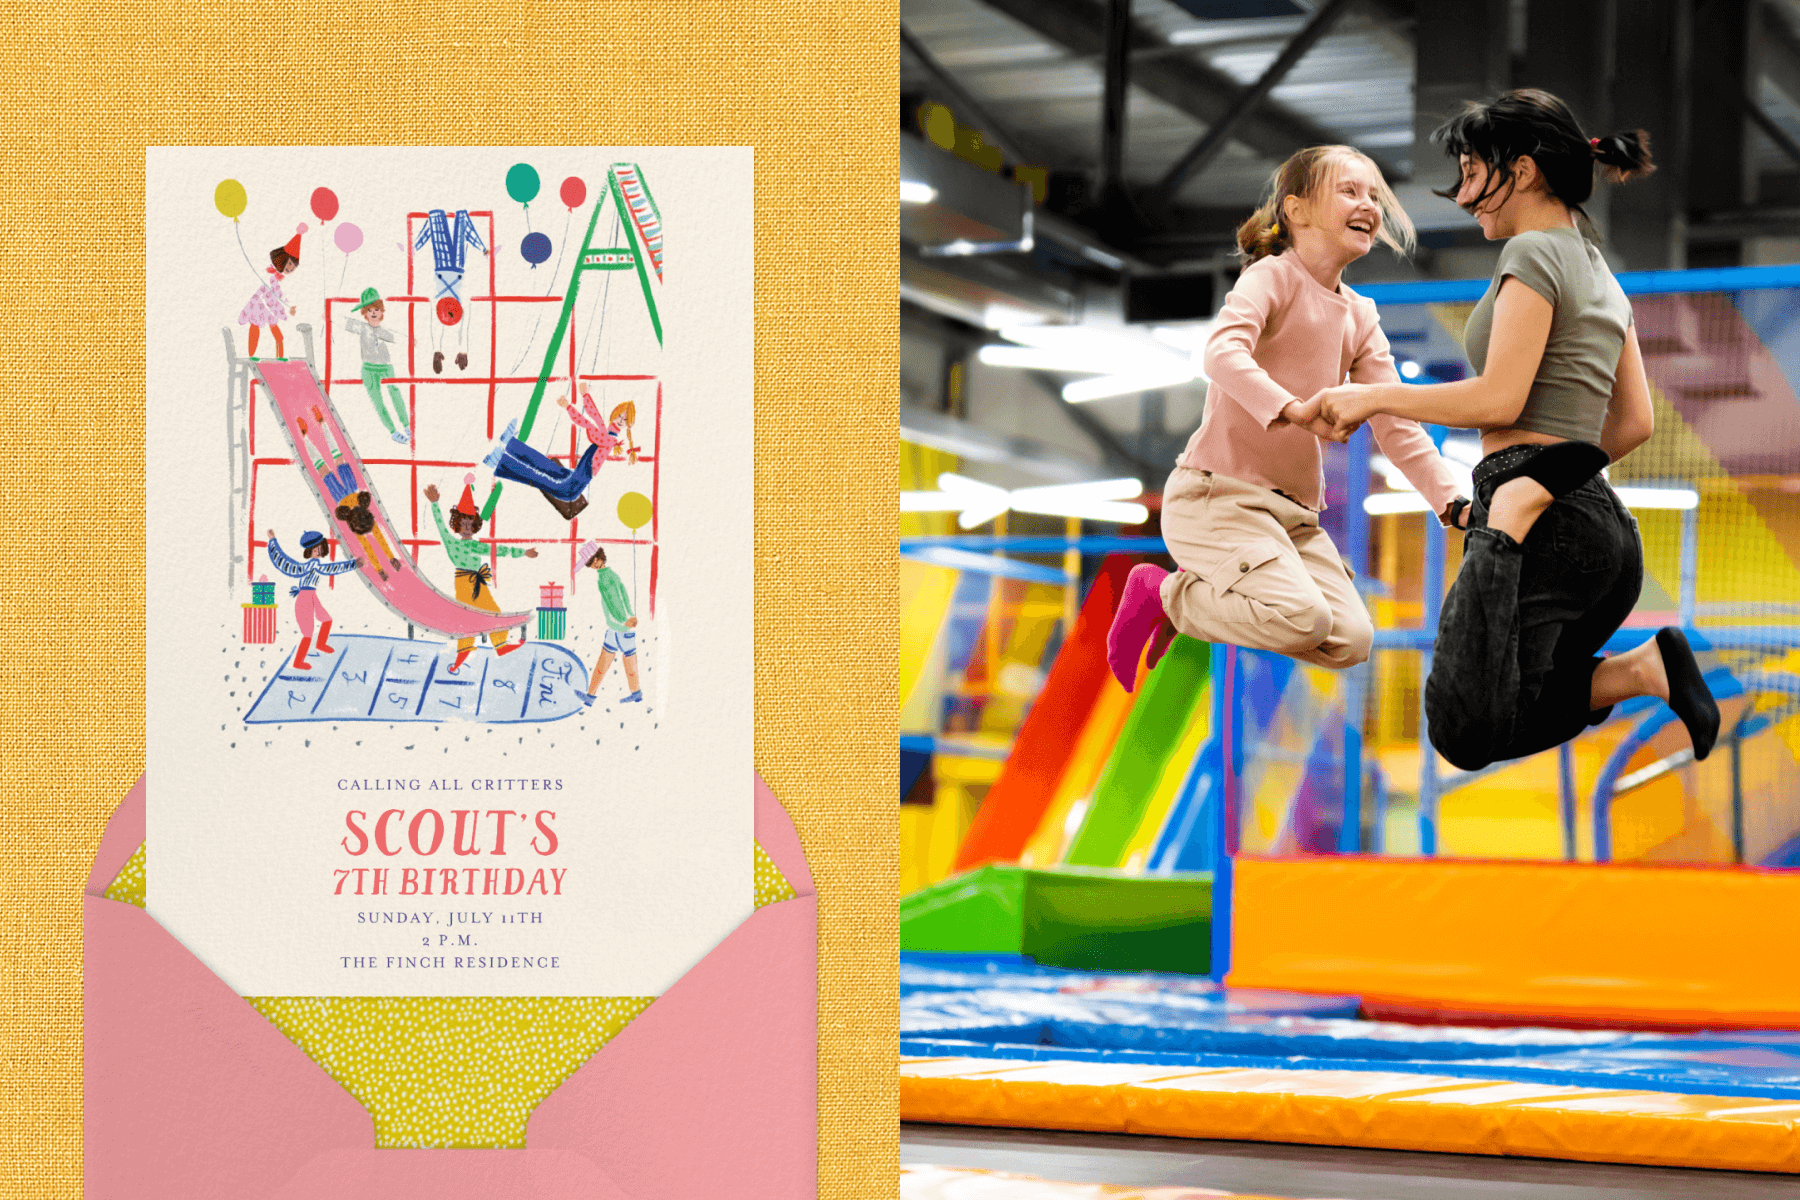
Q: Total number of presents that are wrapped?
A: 4